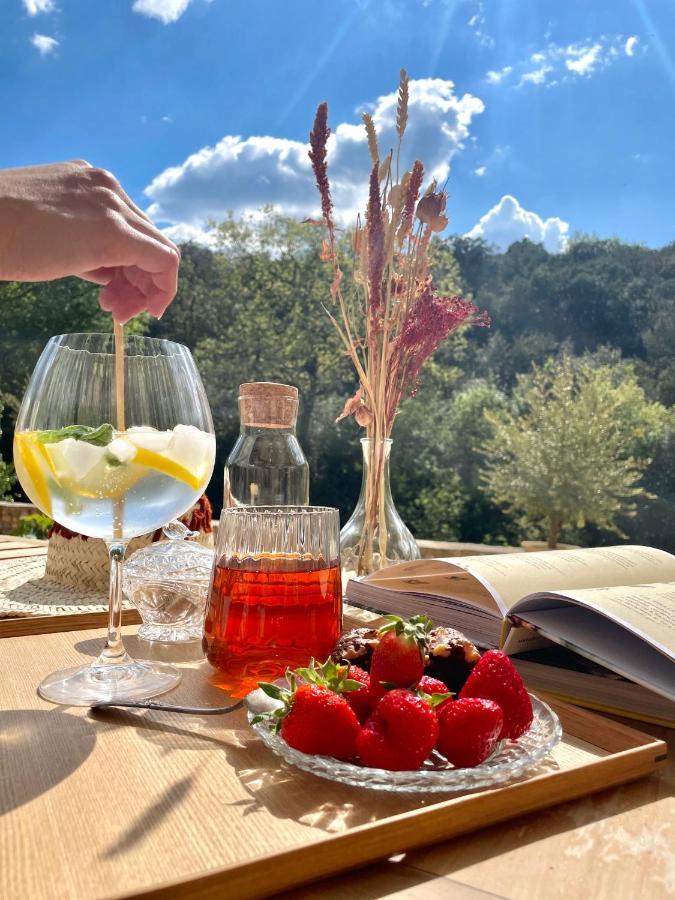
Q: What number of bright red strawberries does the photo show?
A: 7